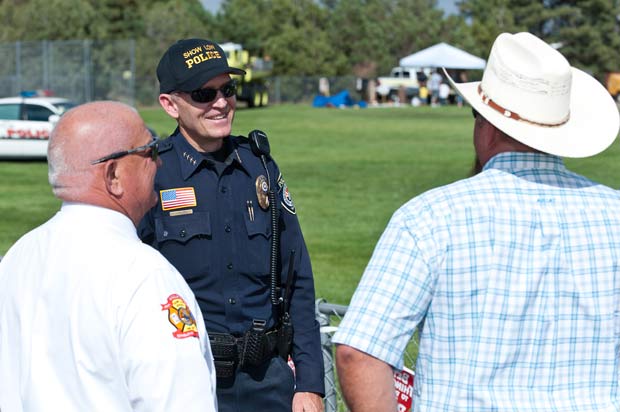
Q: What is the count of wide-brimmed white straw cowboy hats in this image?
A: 1